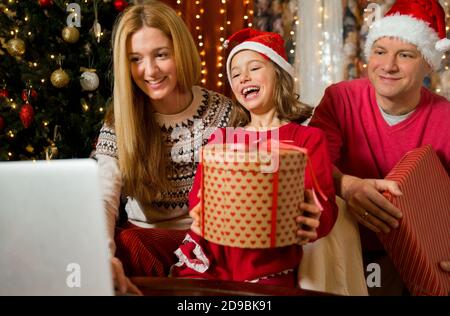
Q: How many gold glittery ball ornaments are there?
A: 3